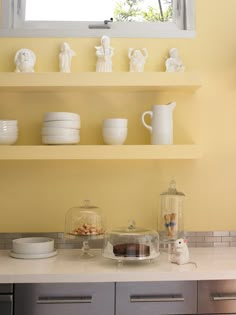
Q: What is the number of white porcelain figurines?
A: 5